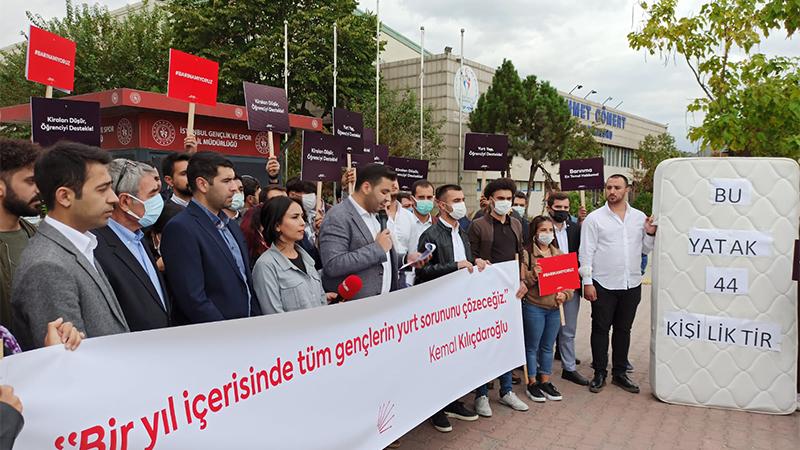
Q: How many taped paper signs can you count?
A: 4